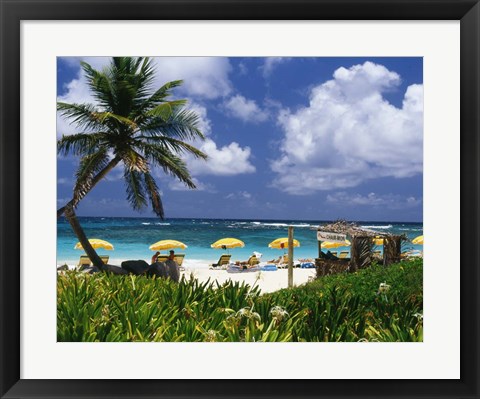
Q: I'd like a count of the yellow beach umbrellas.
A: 7